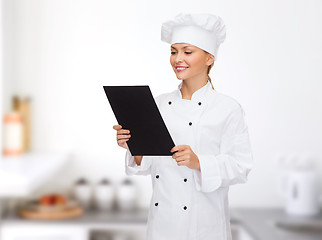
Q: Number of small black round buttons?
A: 7